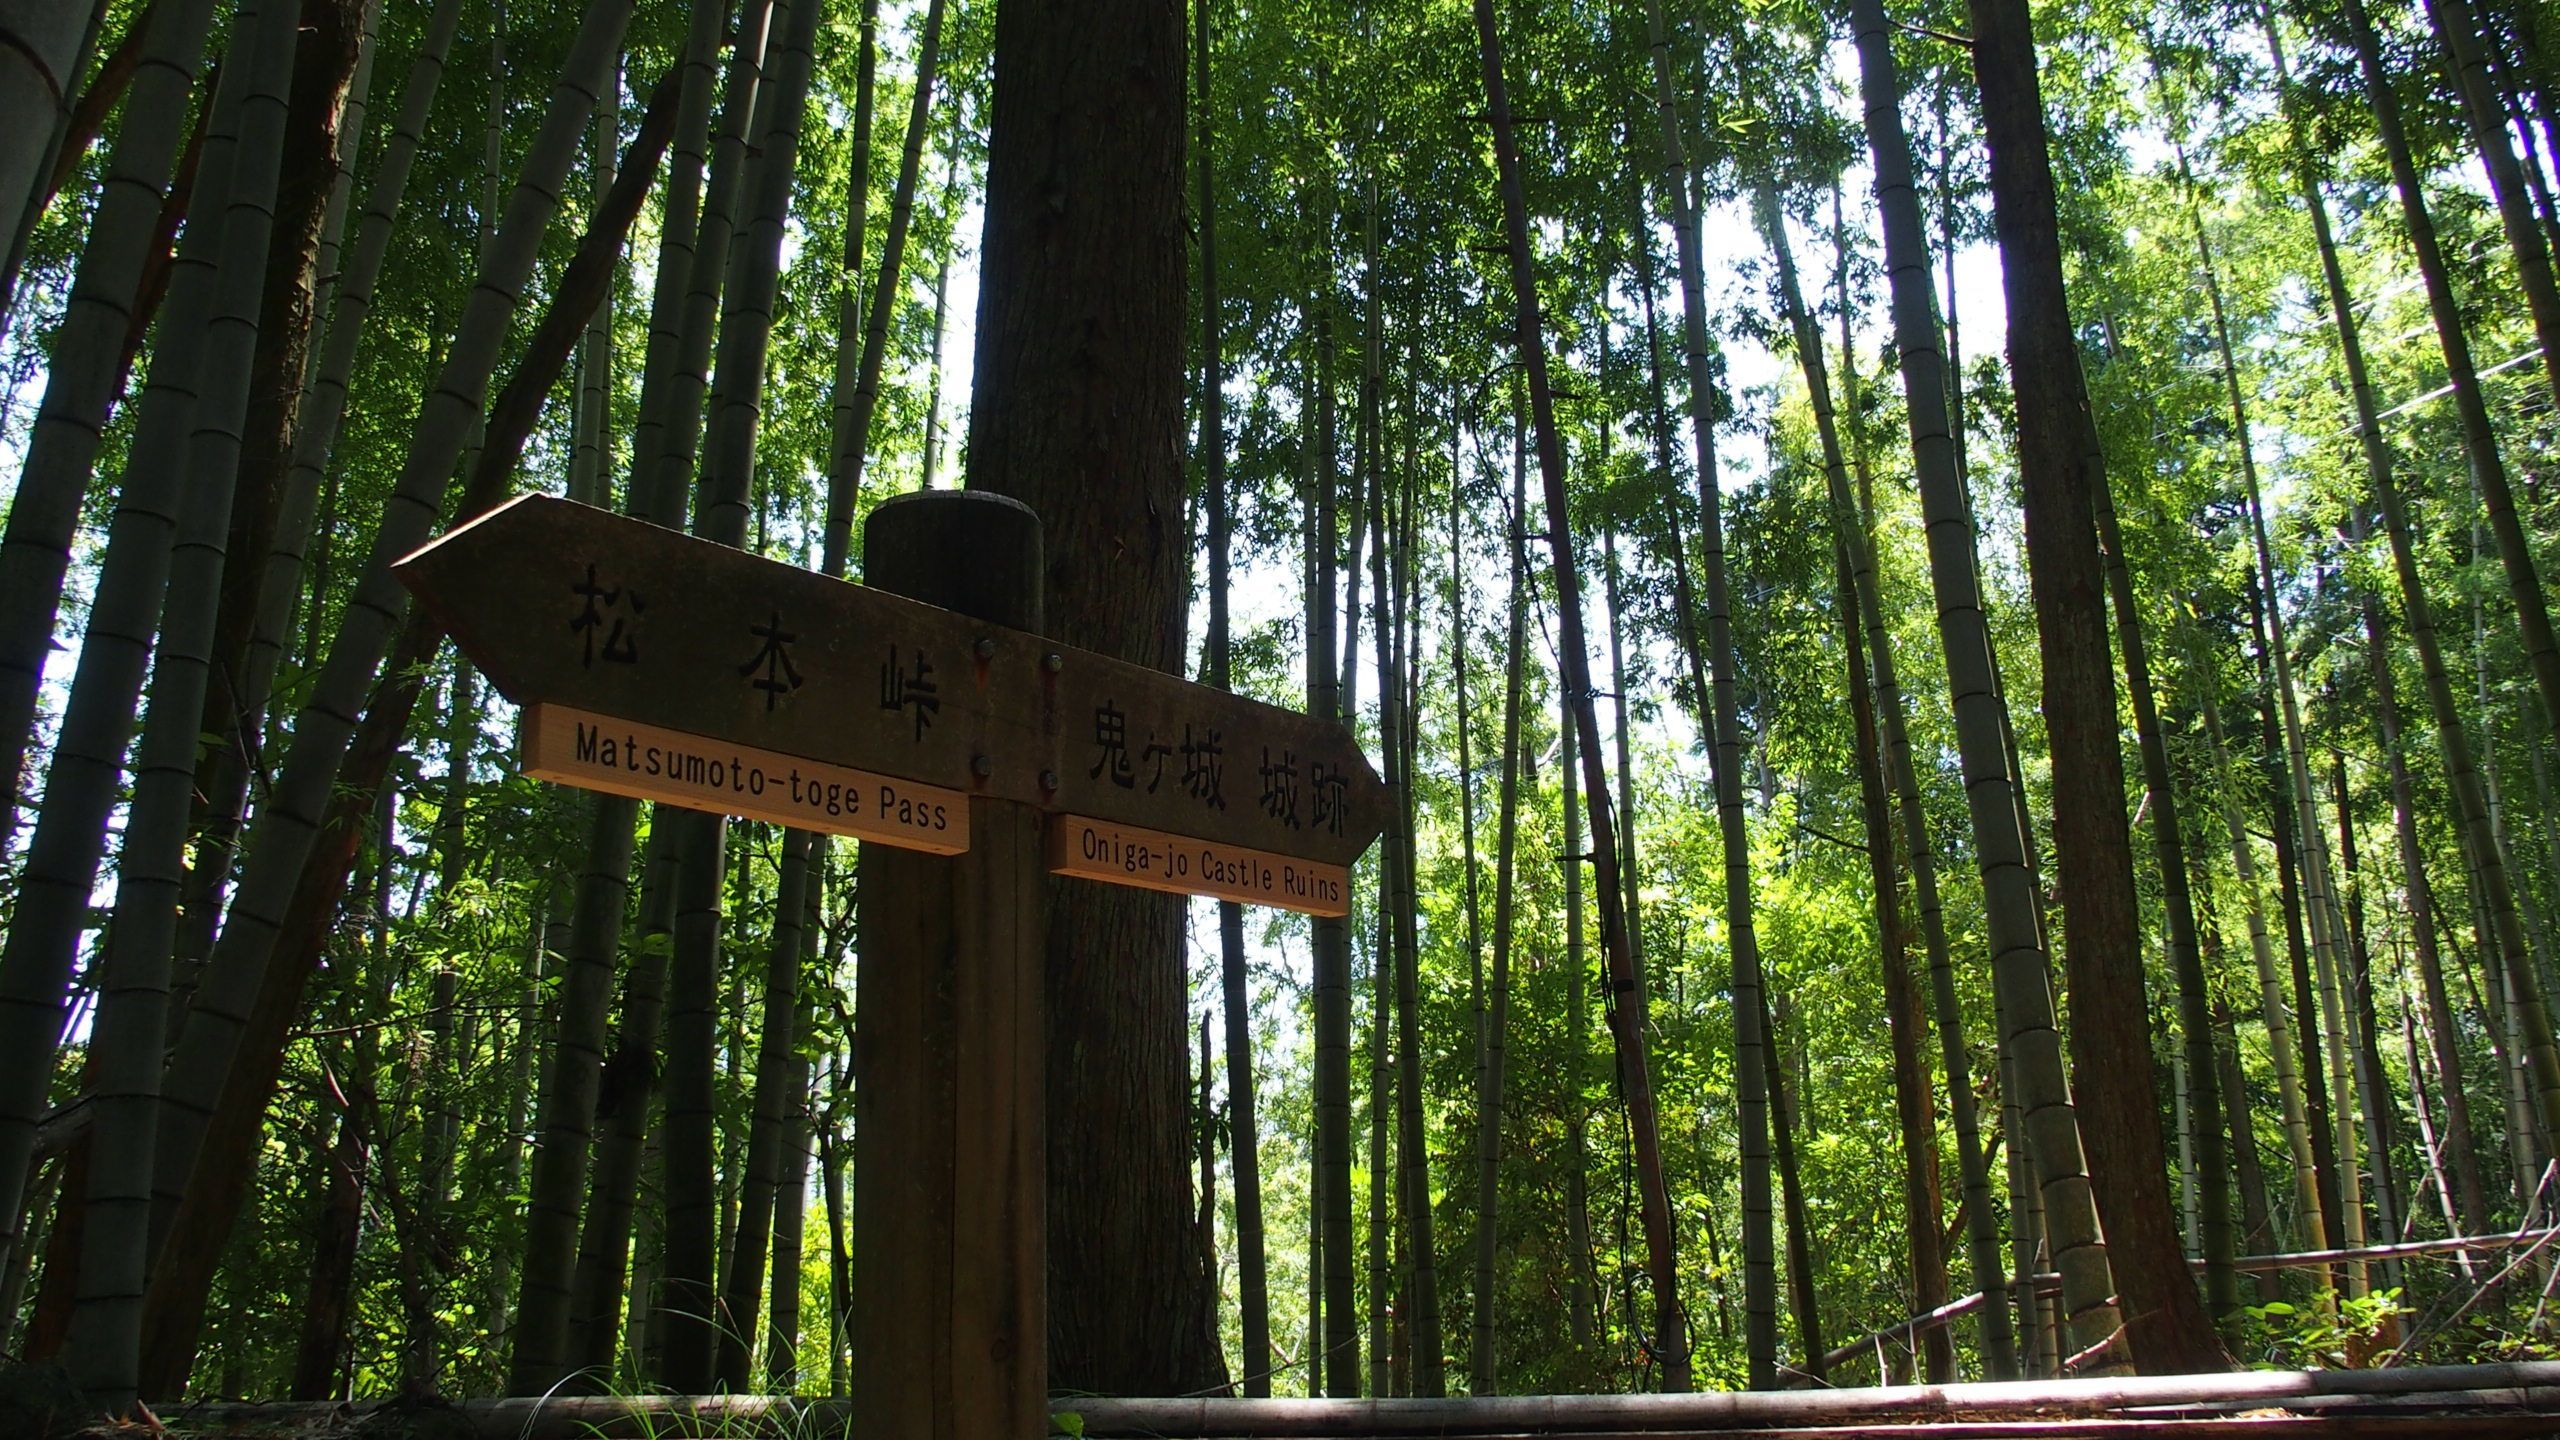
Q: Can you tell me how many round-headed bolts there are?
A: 4